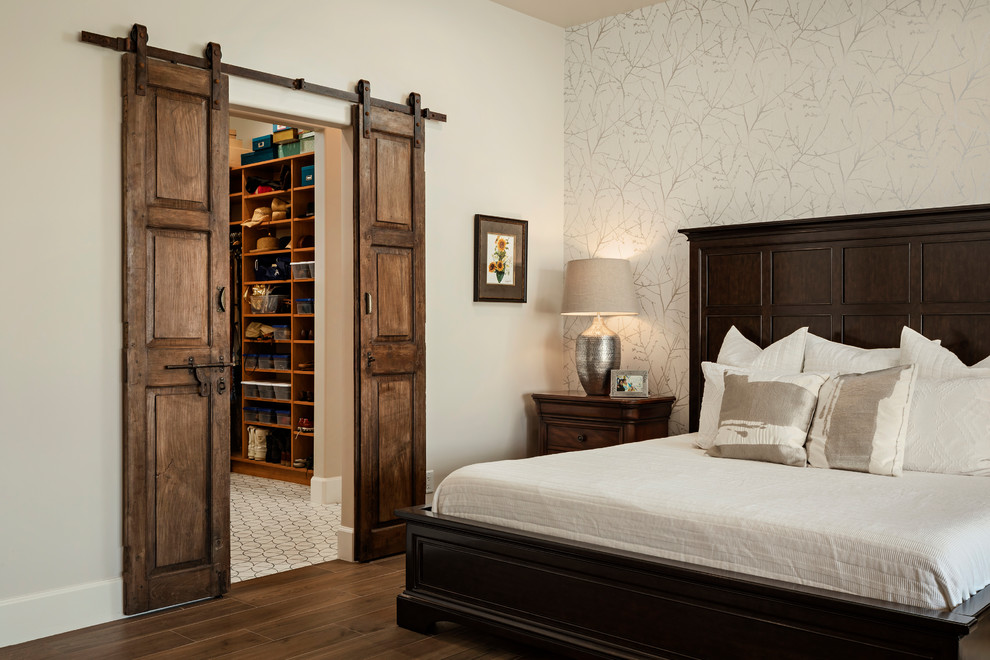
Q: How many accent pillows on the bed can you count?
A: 2